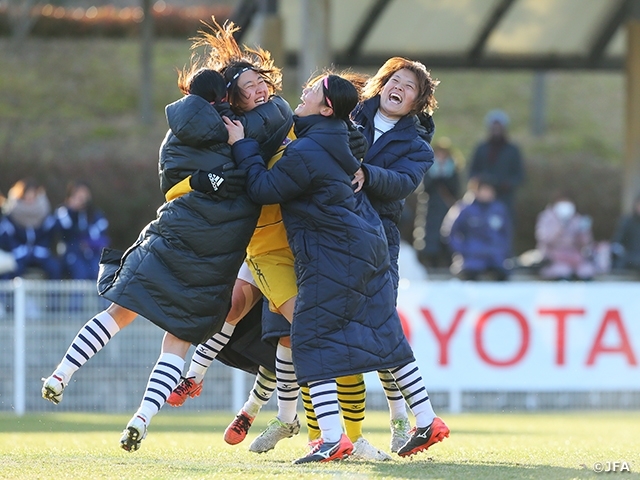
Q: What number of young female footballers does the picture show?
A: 4